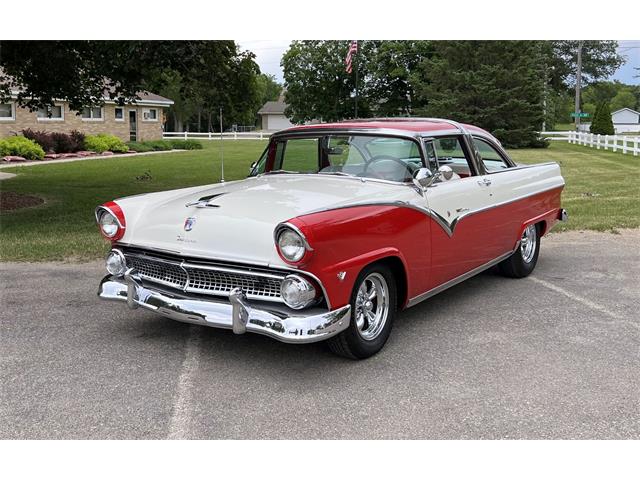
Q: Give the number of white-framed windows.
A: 5